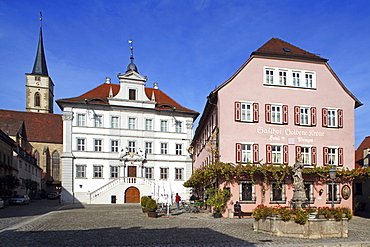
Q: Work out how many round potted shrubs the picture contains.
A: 2